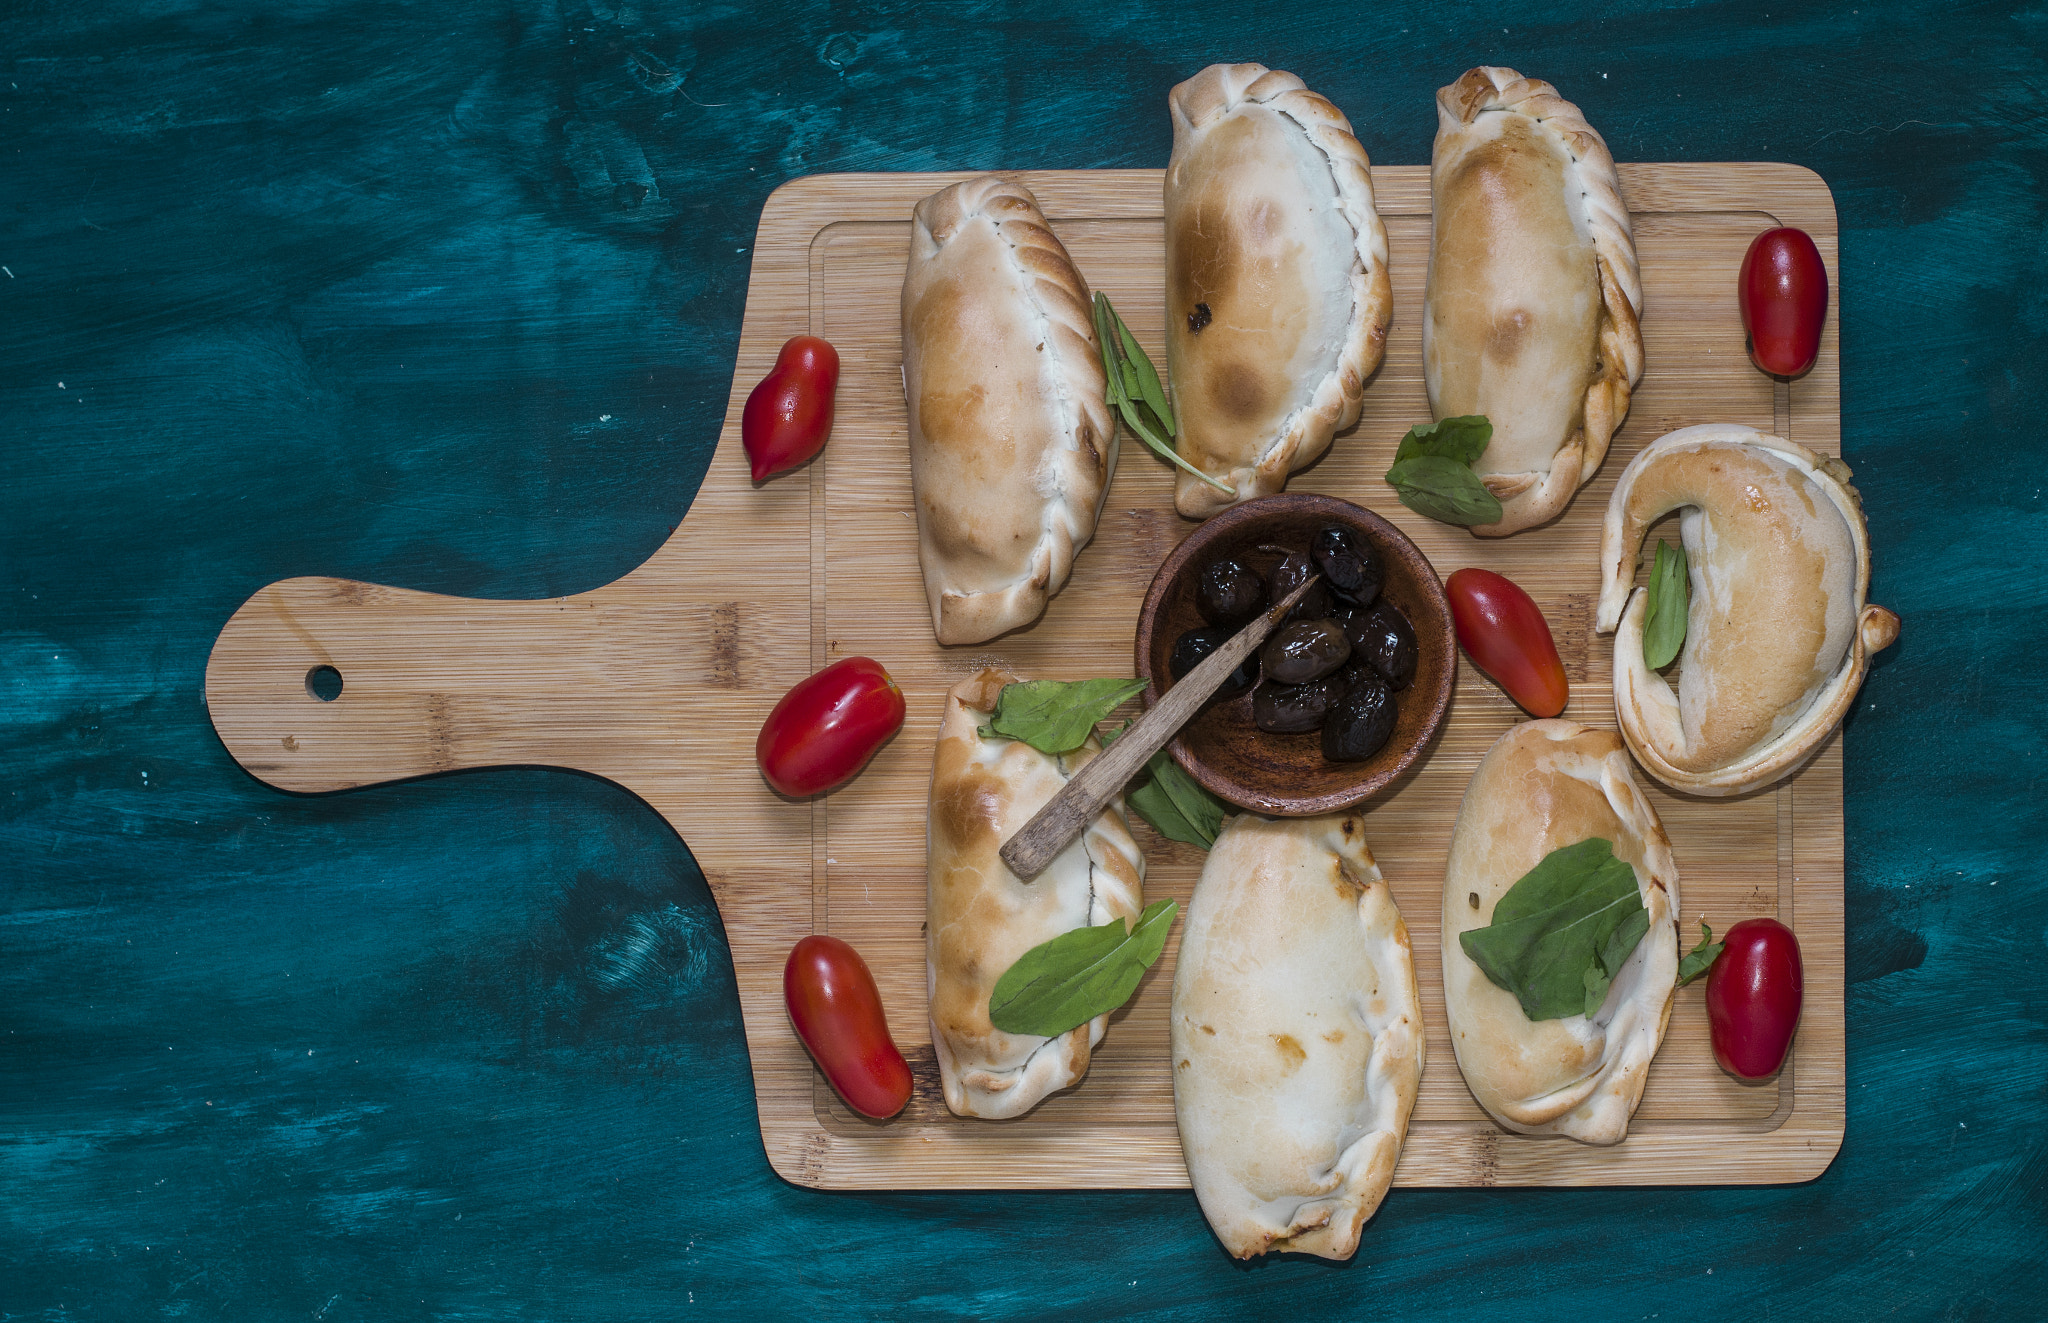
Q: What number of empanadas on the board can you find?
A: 7